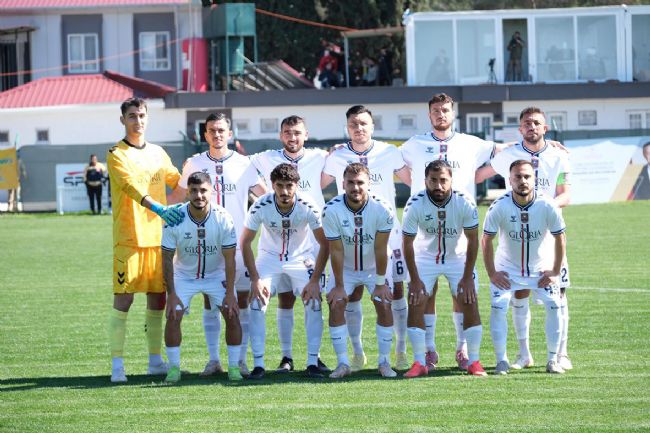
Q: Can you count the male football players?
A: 11